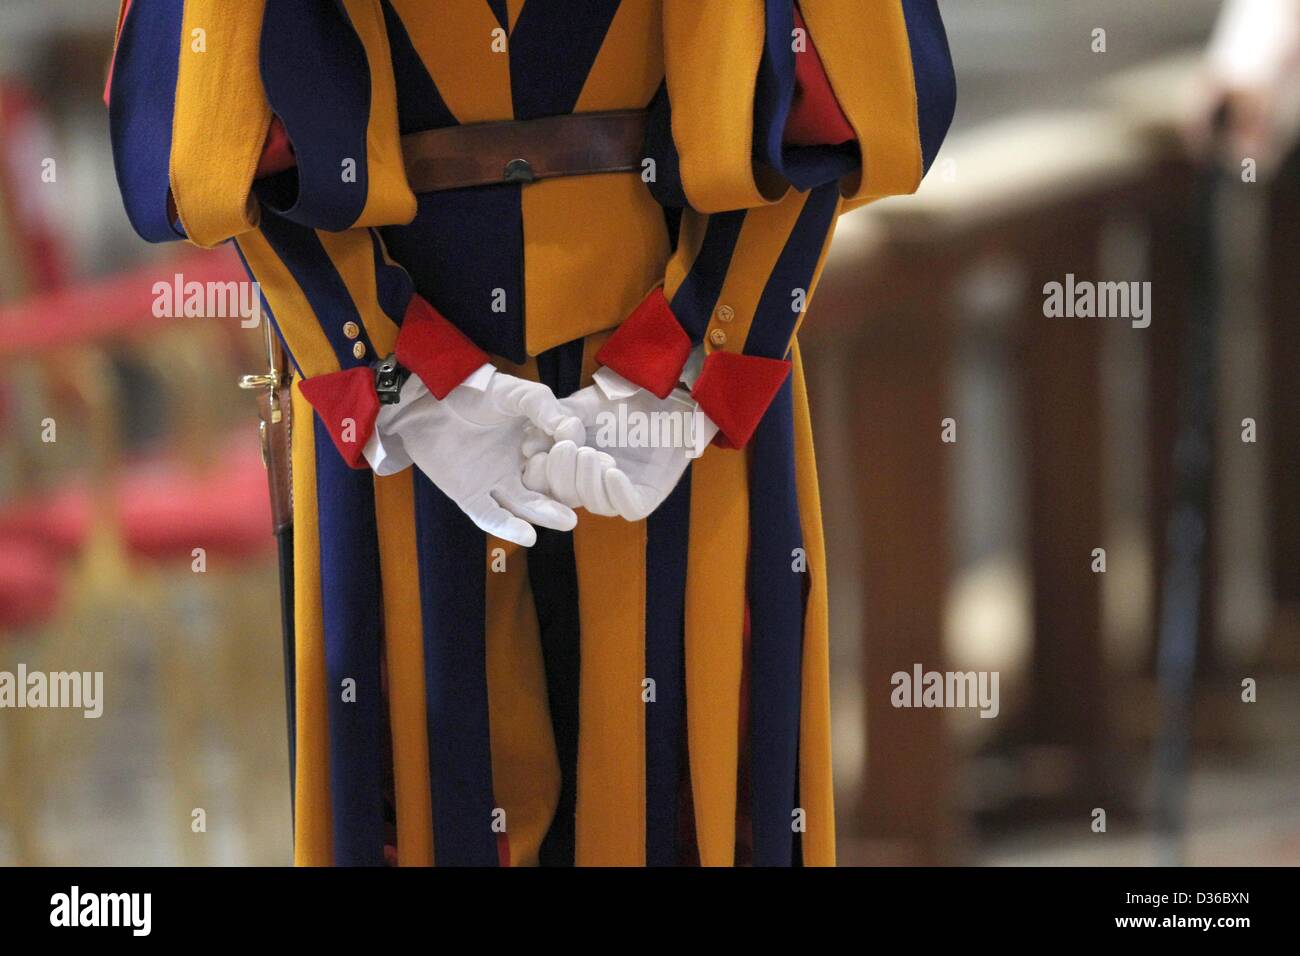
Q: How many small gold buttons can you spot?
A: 4